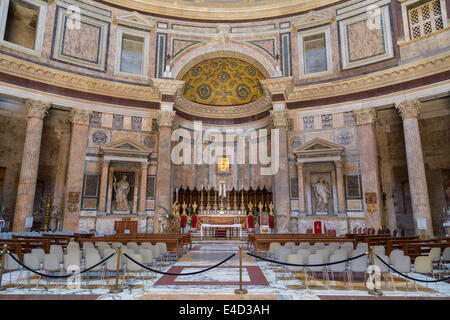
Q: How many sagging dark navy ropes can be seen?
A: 4